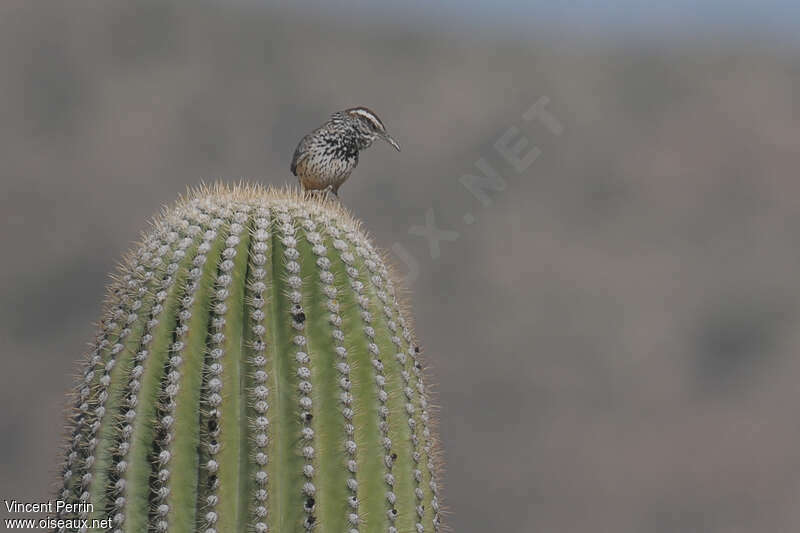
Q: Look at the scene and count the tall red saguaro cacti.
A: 0